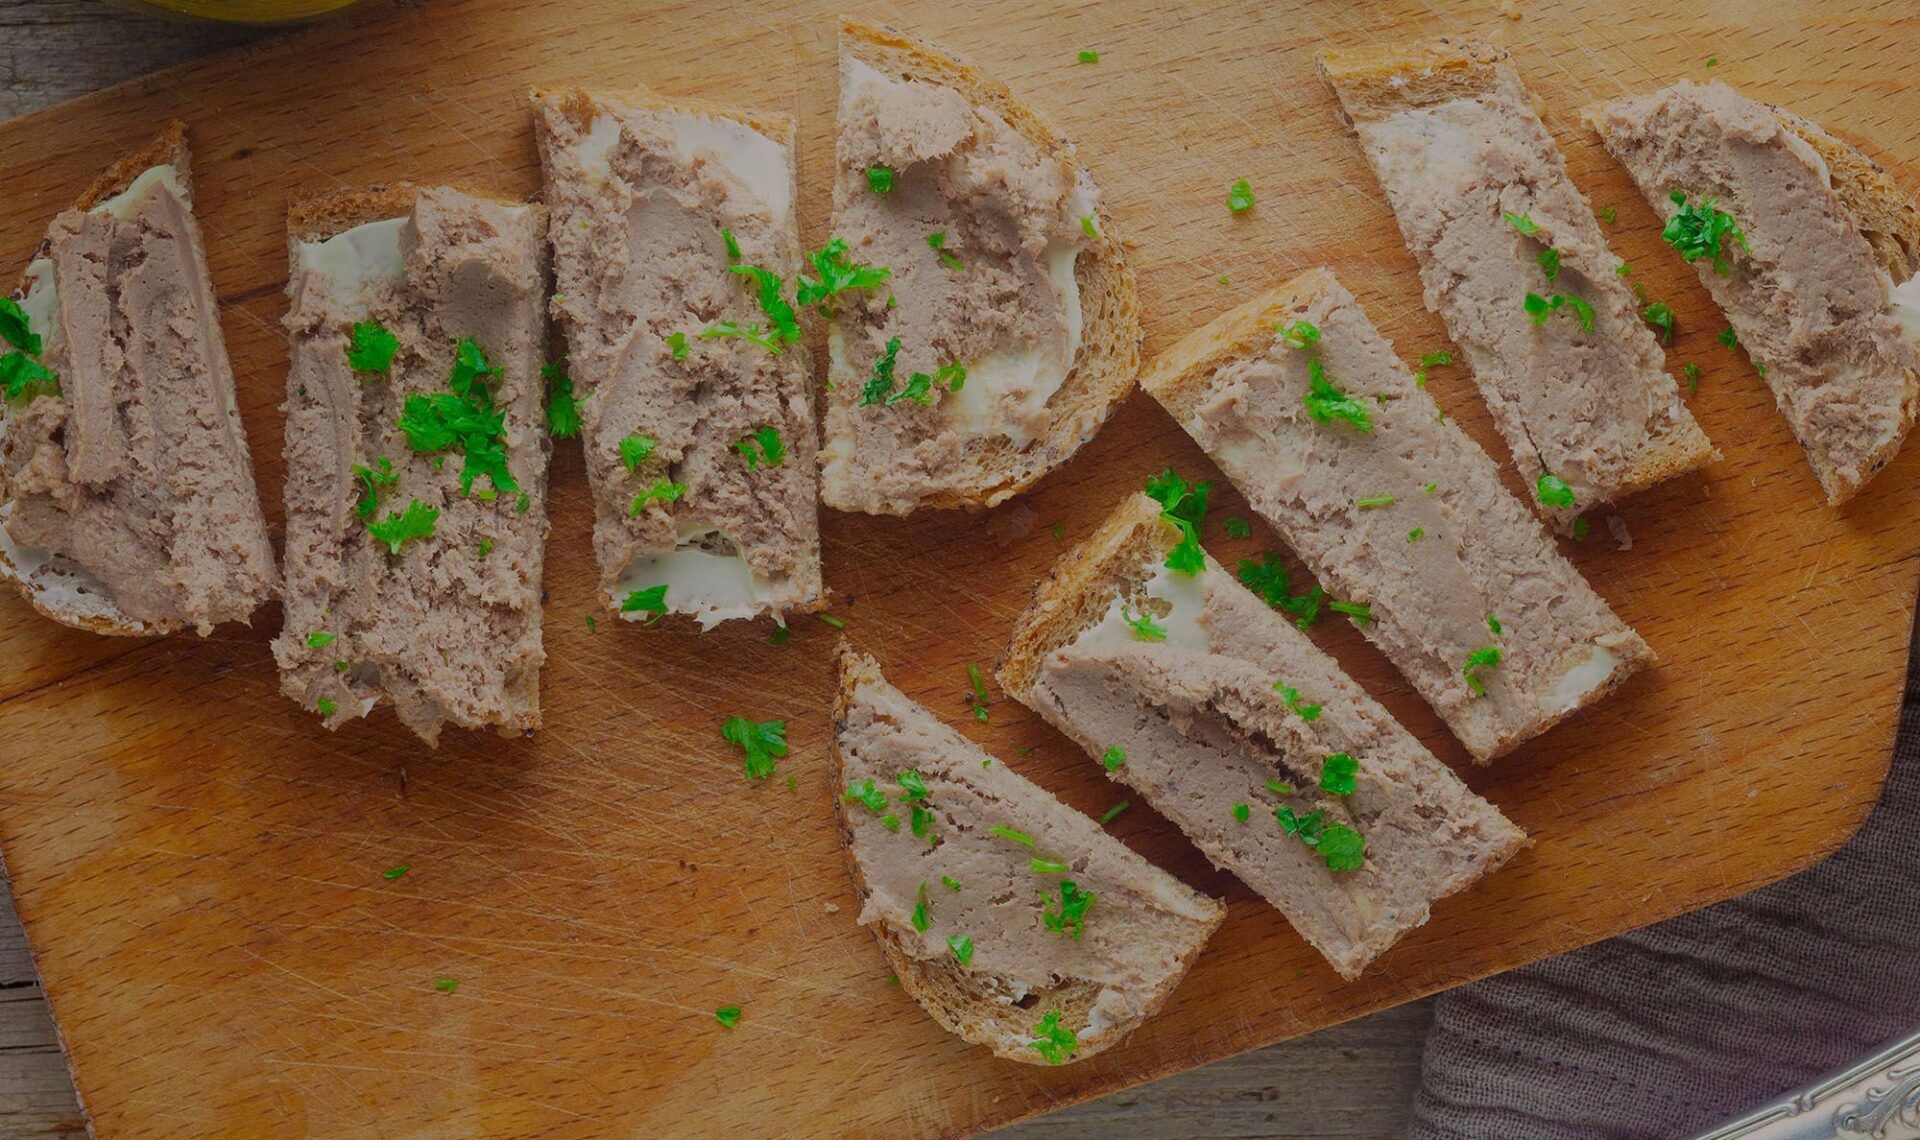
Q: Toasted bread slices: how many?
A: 9